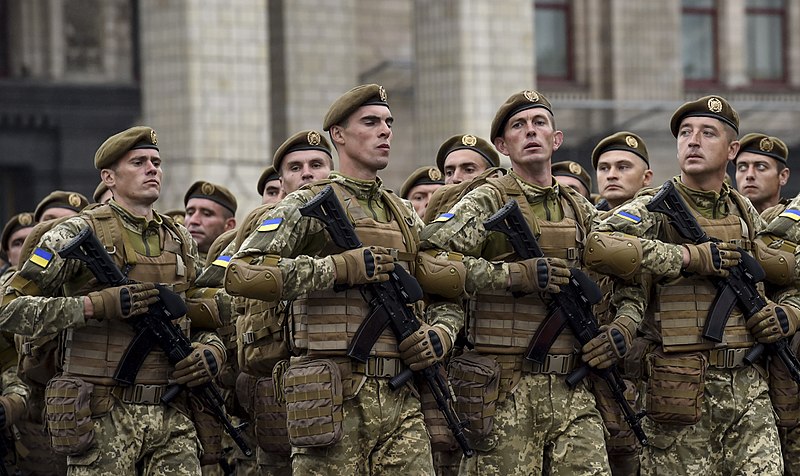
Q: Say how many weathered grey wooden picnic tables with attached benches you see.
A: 0